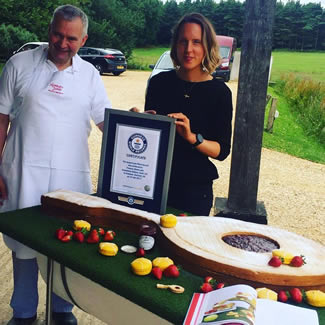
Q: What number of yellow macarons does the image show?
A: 8